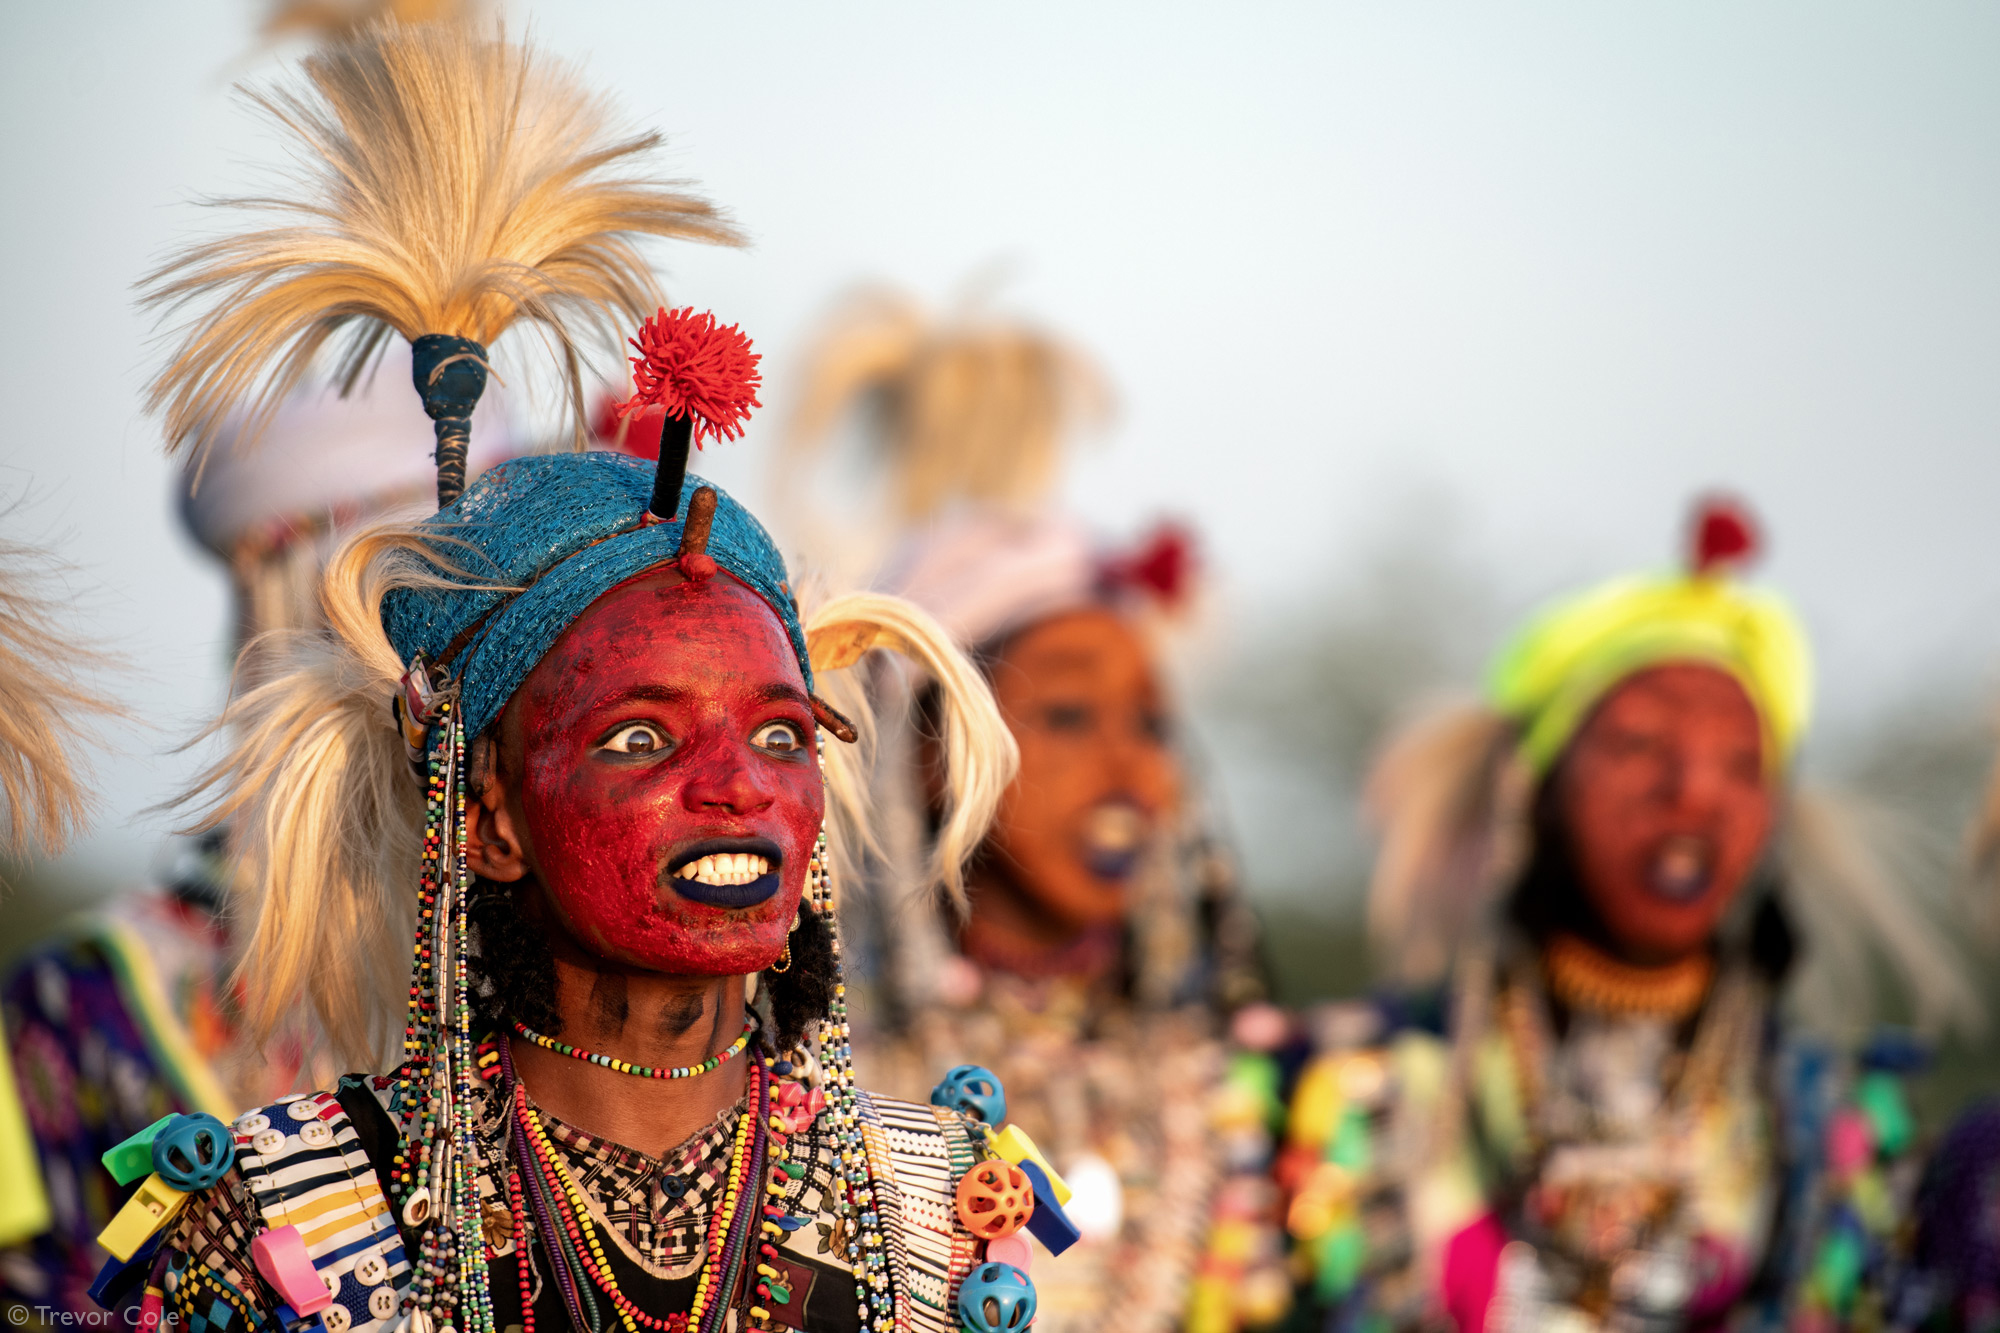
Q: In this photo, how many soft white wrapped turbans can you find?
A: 2